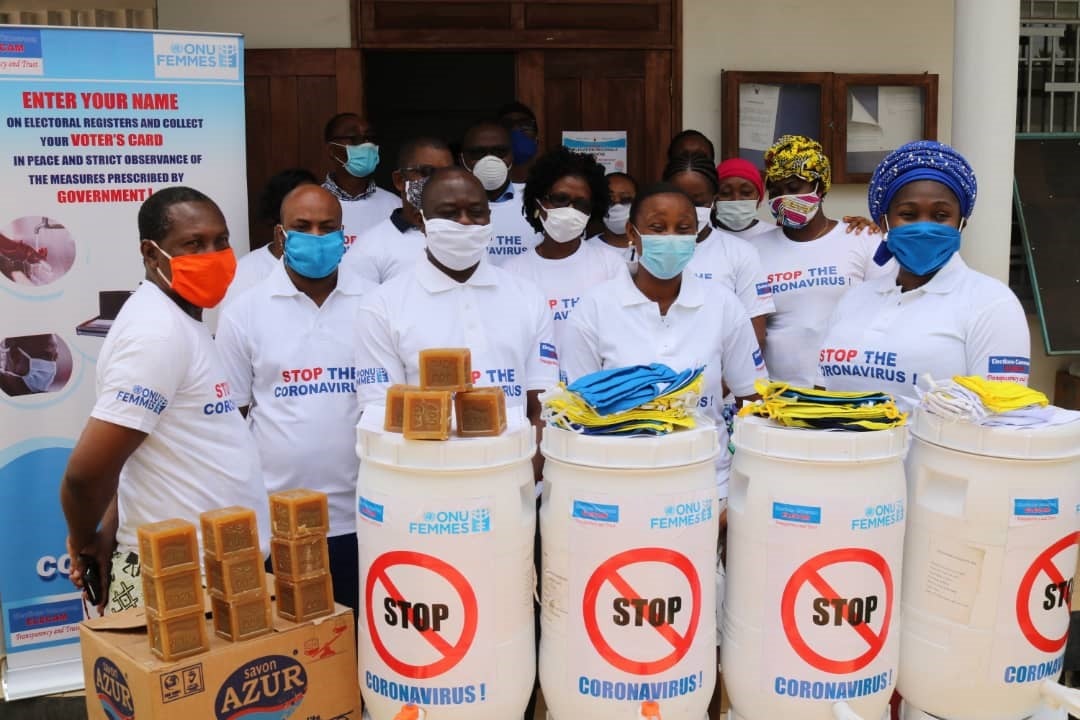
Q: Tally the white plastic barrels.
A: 4